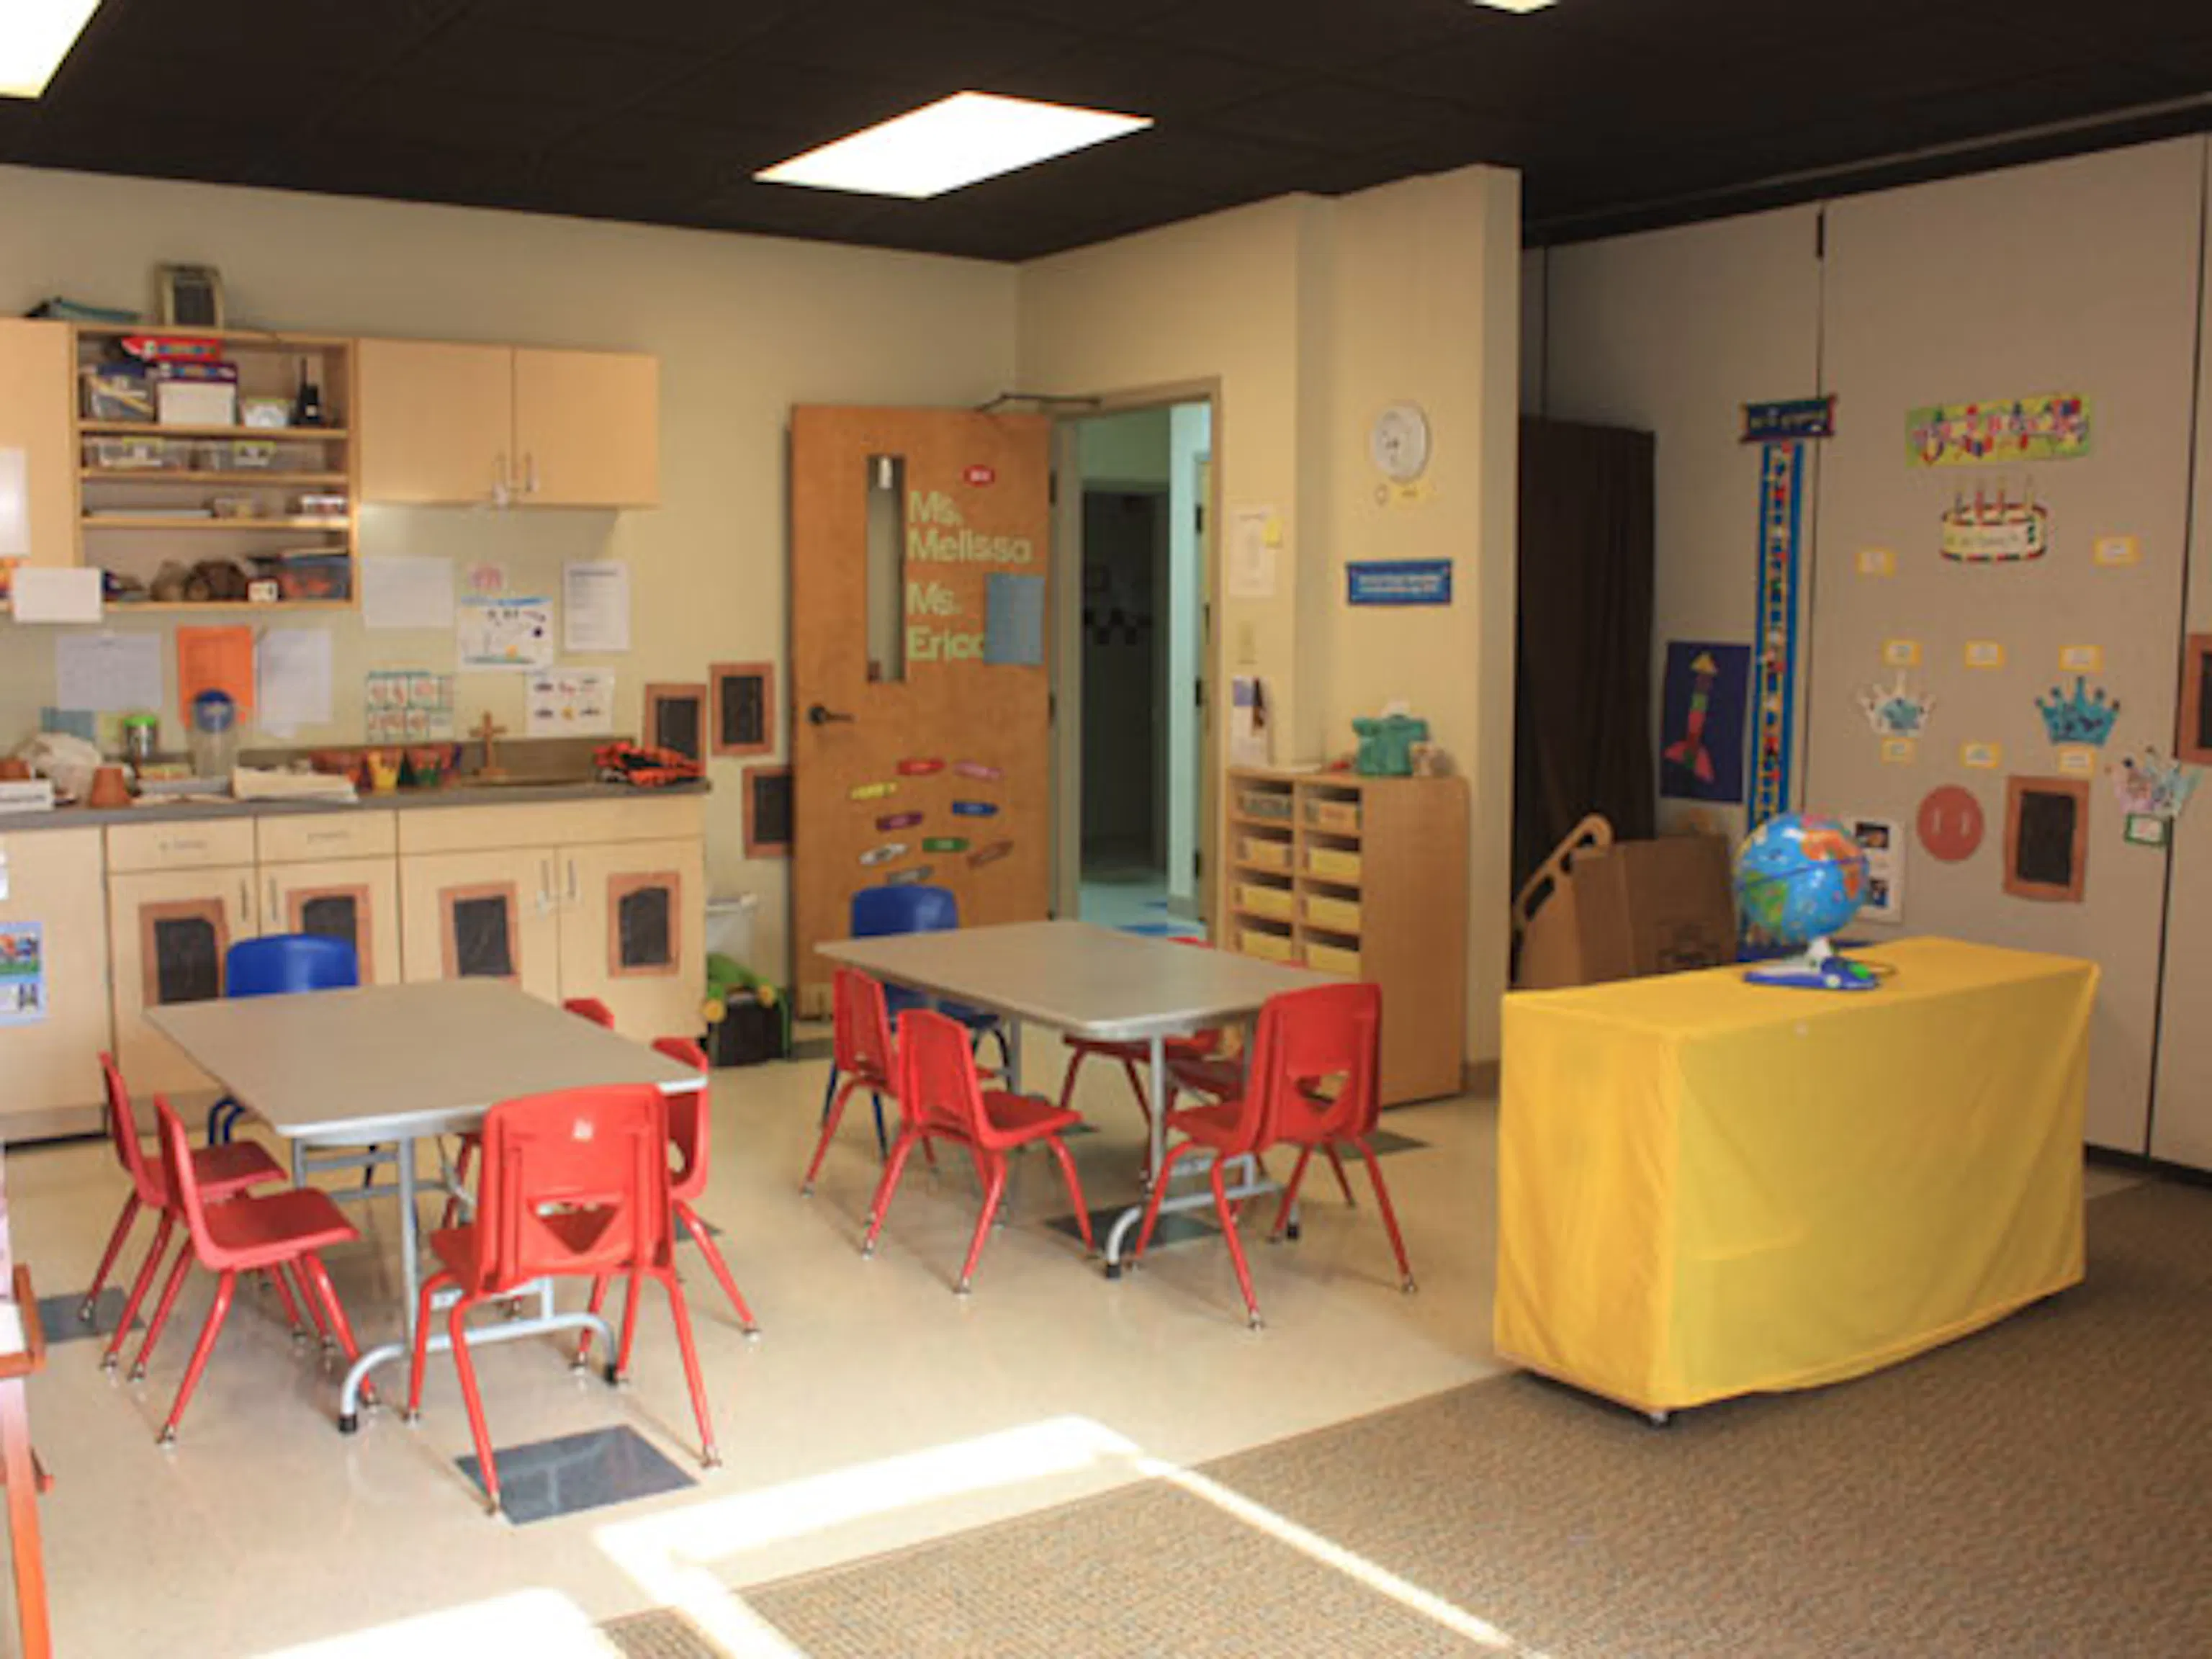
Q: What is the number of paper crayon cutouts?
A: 9